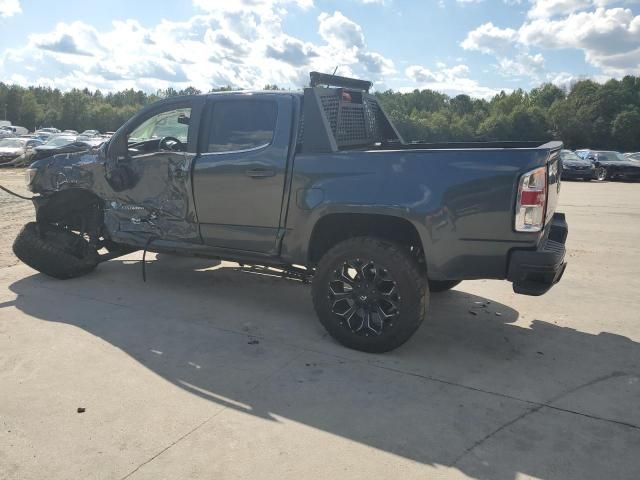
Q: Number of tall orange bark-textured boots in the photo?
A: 0